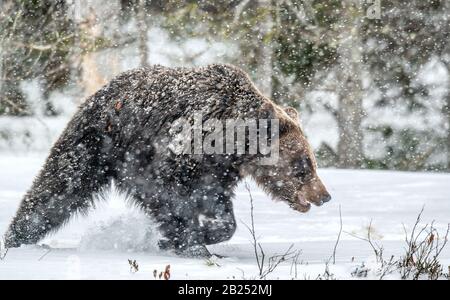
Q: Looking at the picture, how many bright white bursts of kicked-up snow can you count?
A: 1